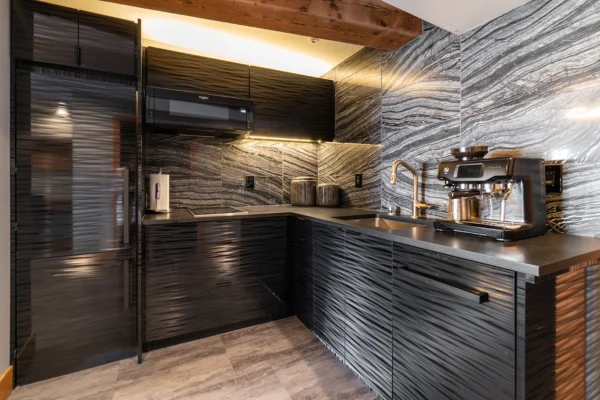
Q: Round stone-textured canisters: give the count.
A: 2